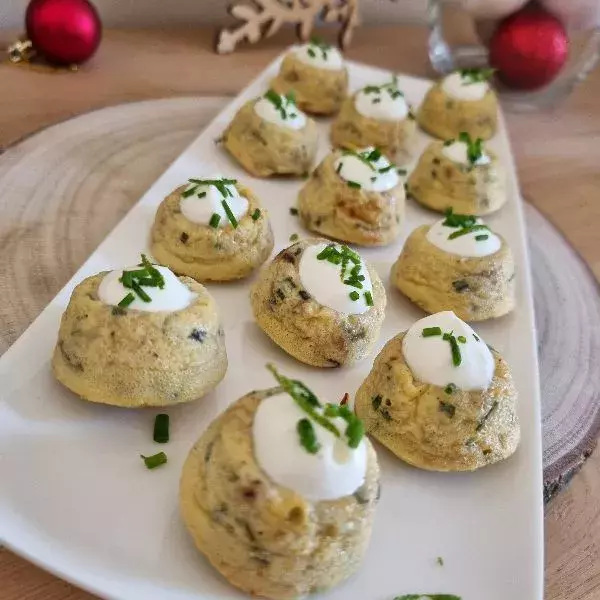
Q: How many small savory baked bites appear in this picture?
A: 12